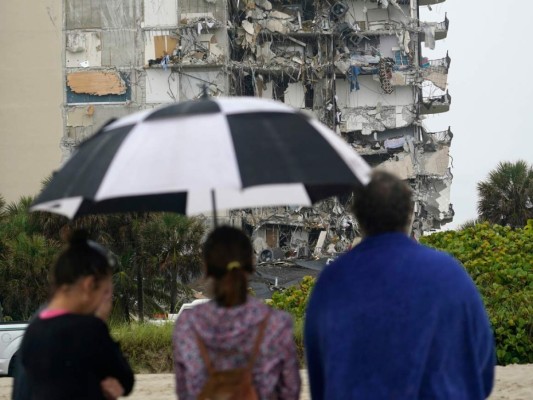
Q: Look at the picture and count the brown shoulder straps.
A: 2